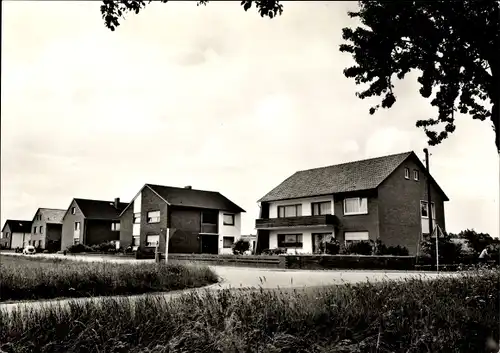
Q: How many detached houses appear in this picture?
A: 5